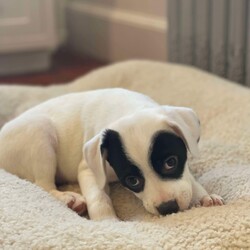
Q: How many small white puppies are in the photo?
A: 1